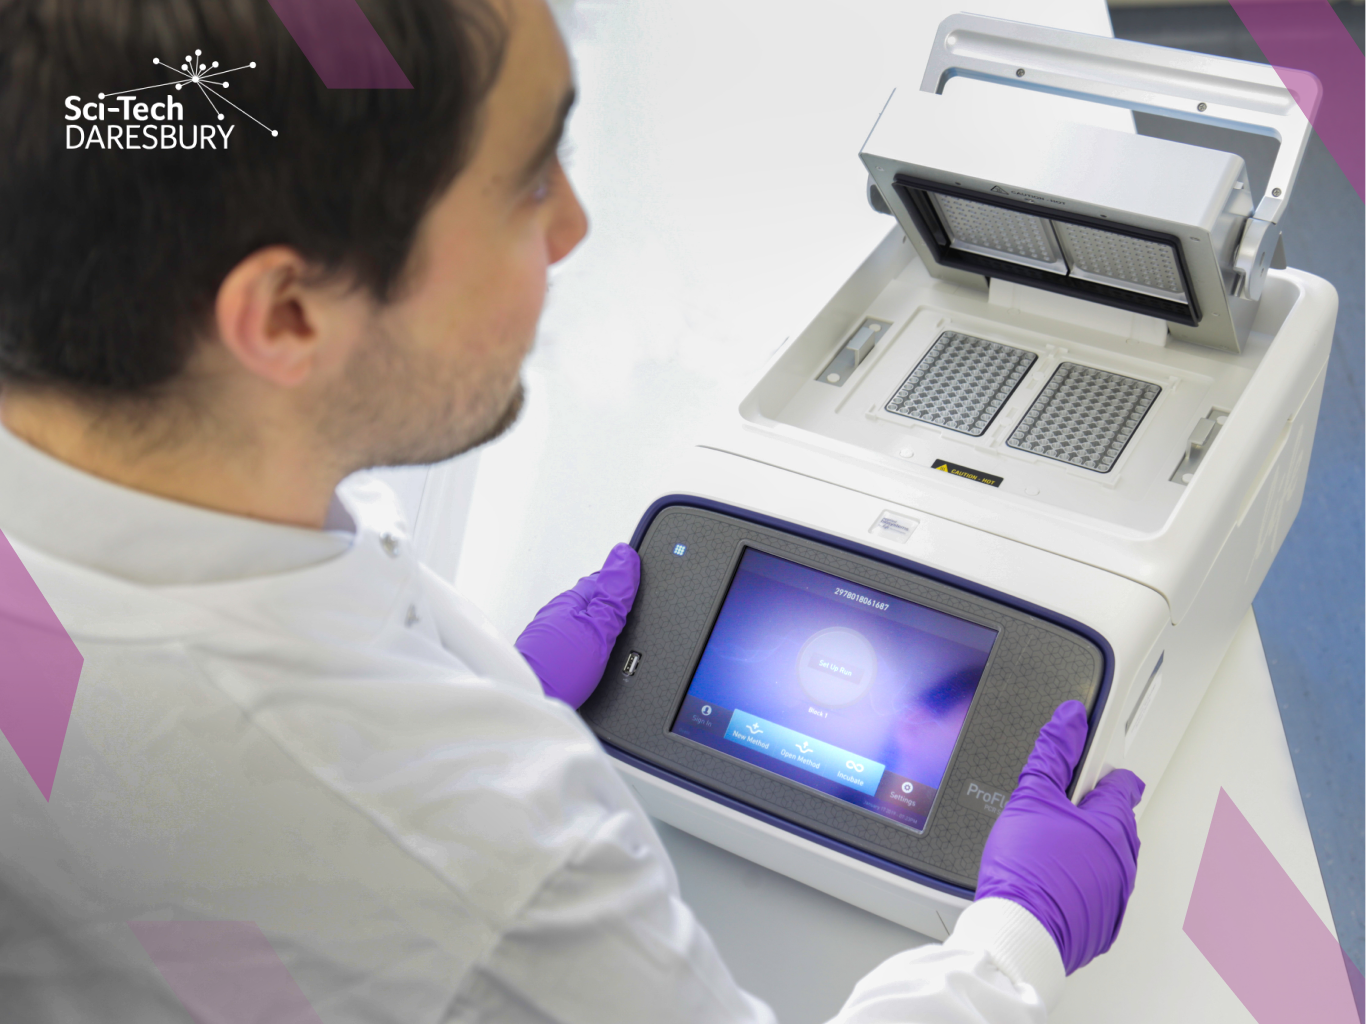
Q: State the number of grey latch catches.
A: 2